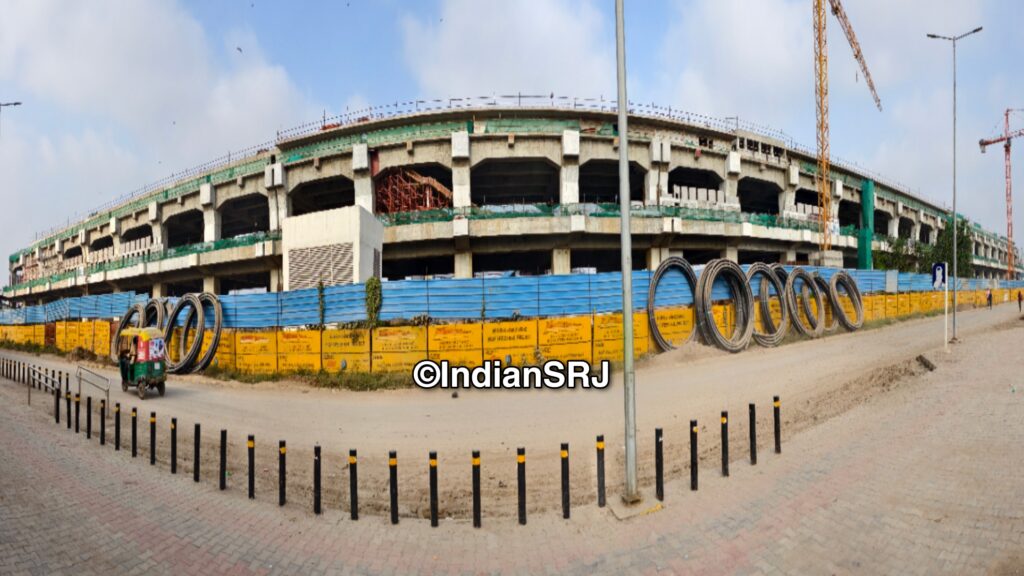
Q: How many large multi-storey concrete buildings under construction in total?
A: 1